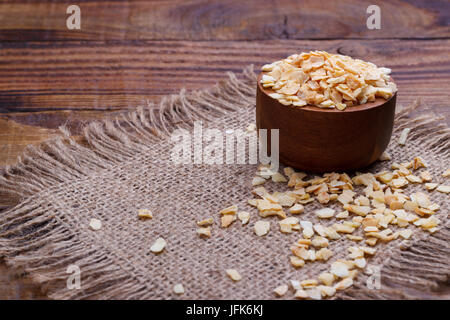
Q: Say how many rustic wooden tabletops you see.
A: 1